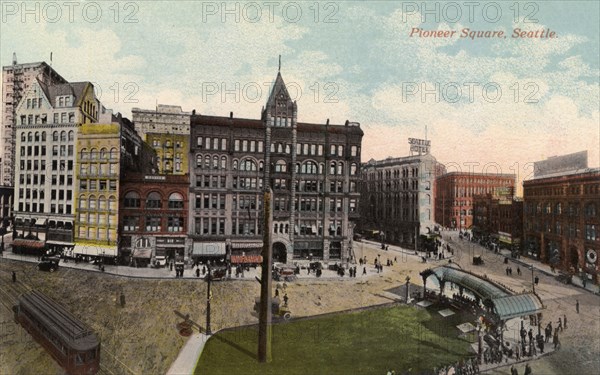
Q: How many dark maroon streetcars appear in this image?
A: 1